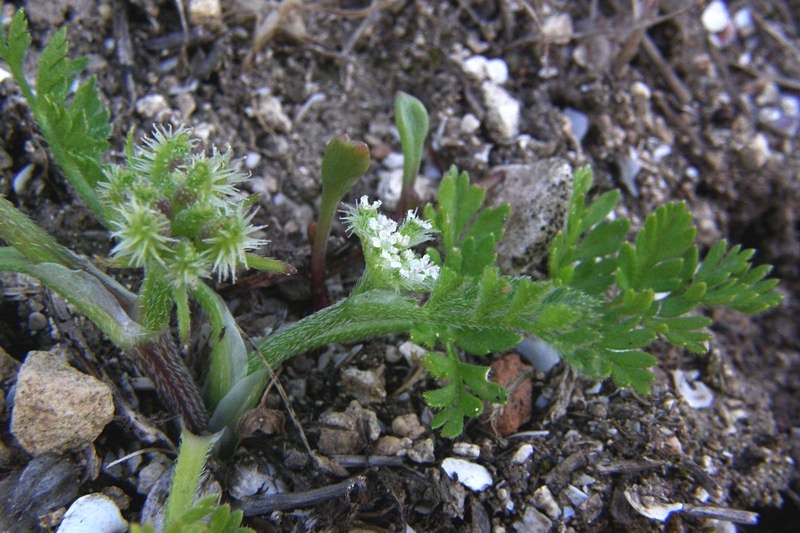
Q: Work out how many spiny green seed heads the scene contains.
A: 6